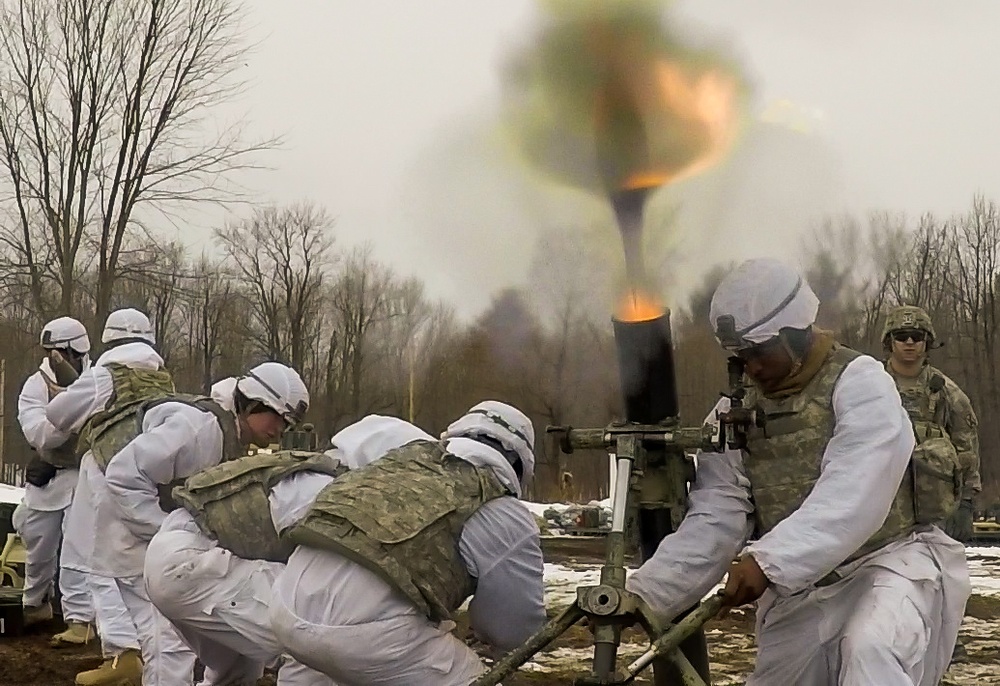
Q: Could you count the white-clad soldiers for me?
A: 6